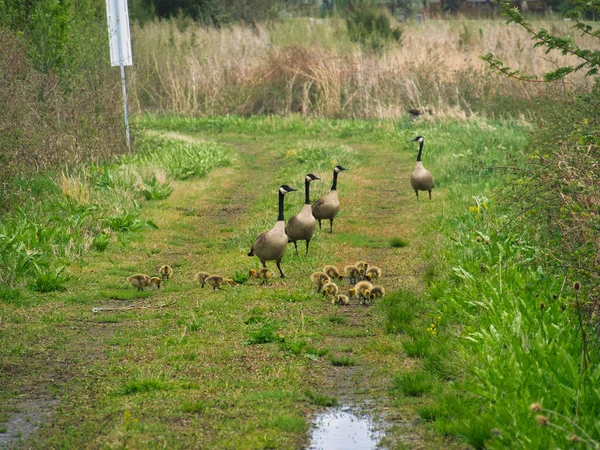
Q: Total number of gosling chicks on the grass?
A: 15